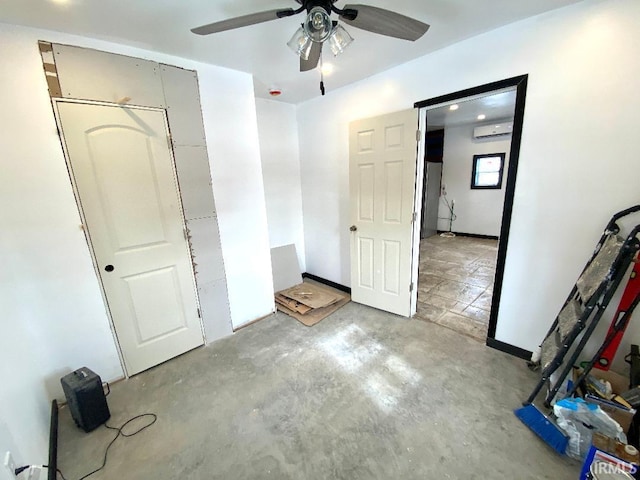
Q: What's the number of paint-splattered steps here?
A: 3